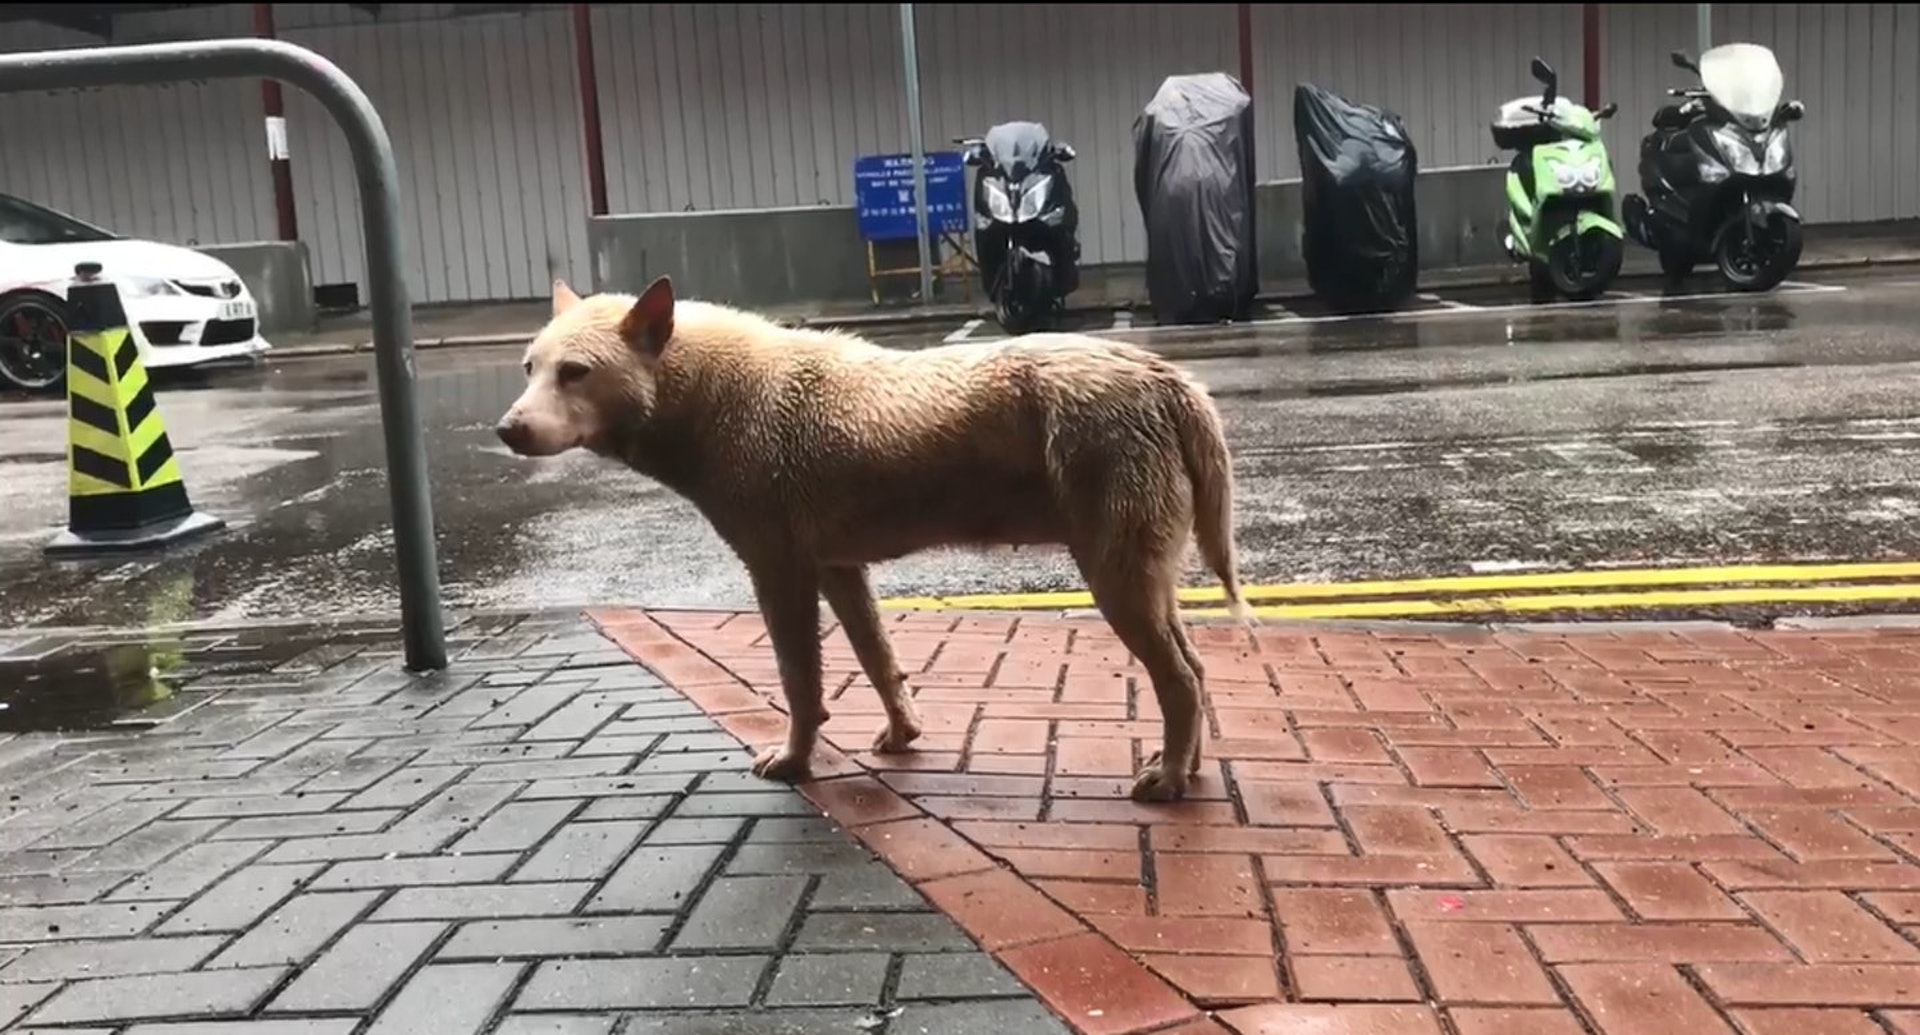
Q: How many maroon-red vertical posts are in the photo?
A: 4